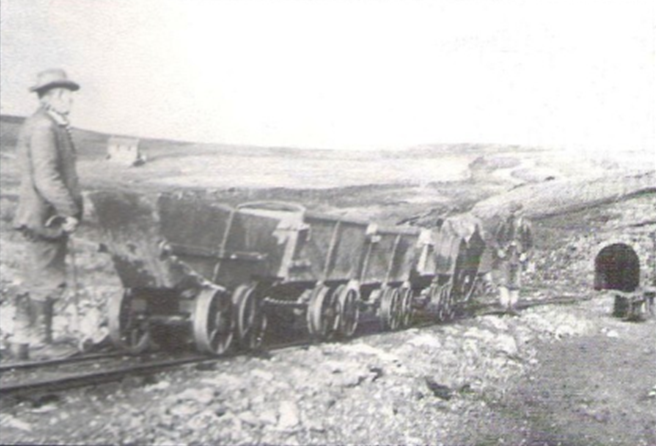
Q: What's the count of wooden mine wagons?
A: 4